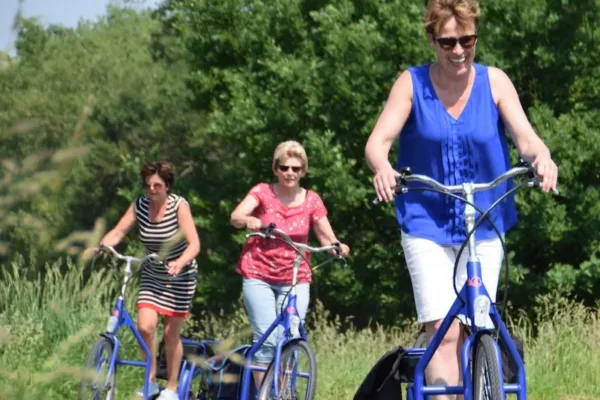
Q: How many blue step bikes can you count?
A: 3